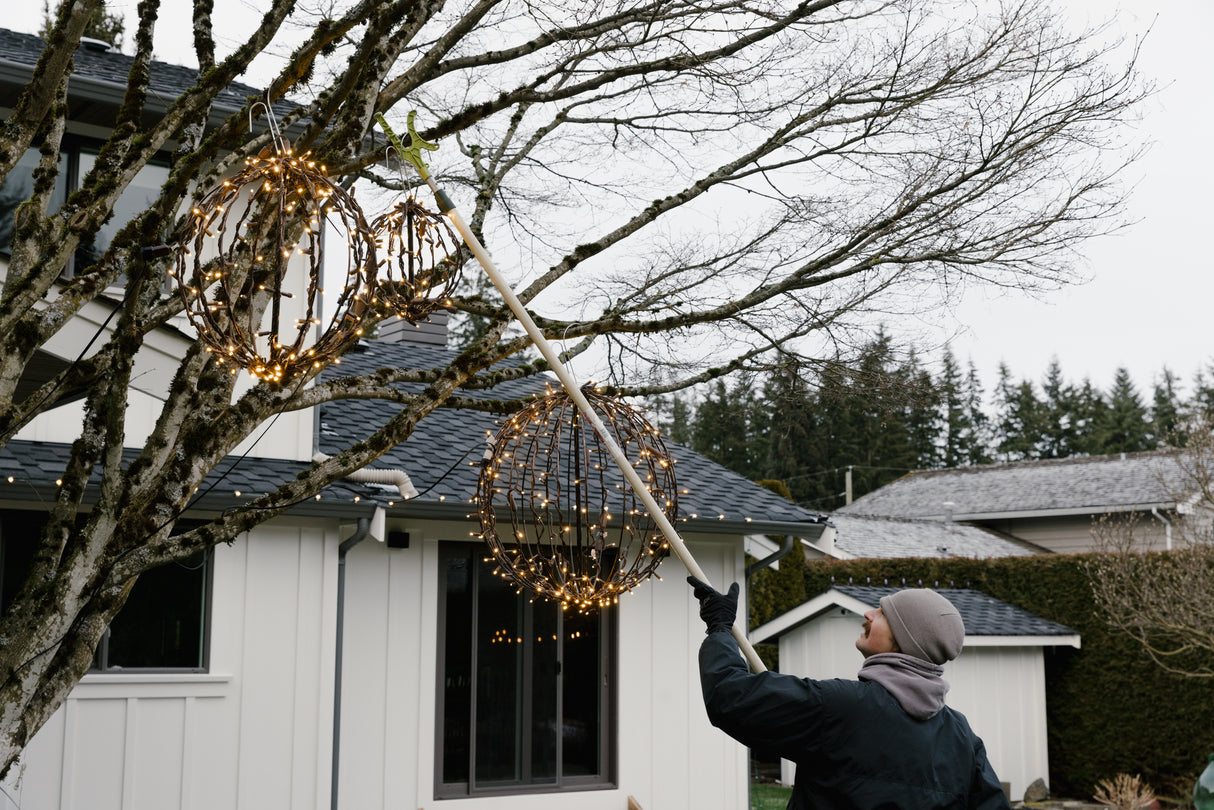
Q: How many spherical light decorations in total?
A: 3